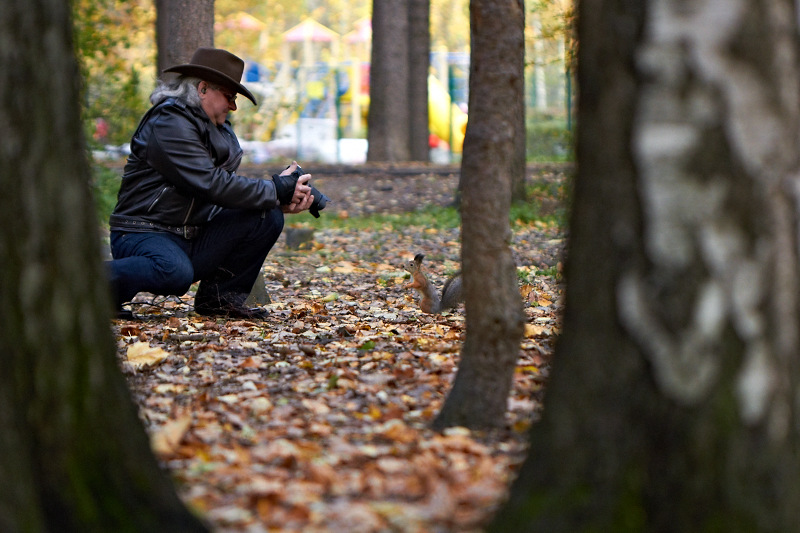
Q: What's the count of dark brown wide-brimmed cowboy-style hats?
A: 1